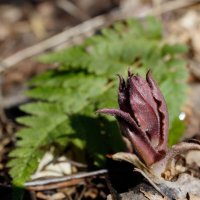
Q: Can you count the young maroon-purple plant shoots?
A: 1